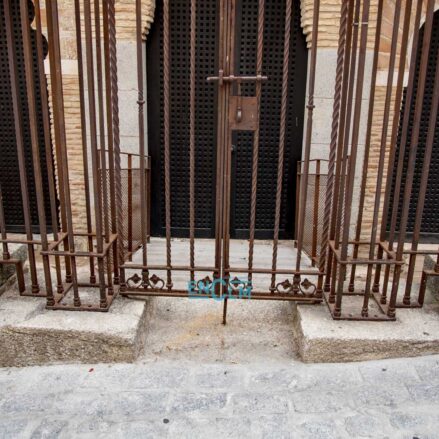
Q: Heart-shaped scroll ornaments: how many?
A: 6